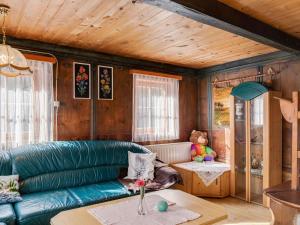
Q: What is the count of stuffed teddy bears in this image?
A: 1